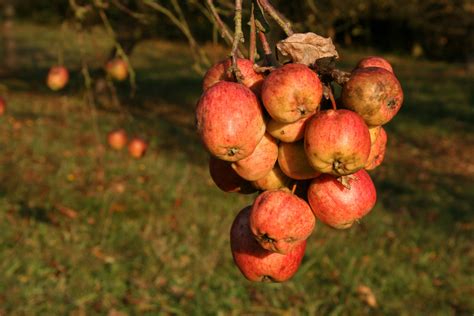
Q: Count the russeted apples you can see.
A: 1